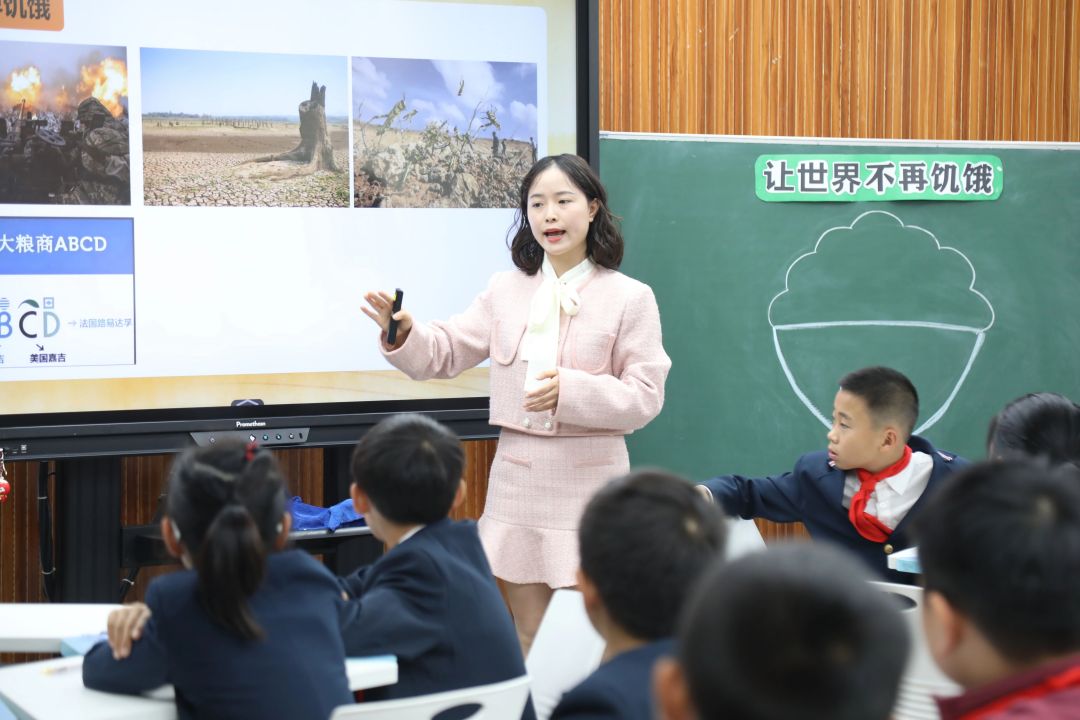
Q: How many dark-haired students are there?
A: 7